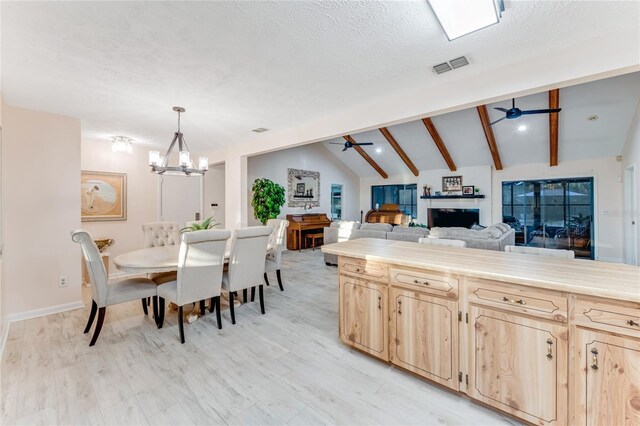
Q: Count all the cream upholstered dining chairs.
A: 6